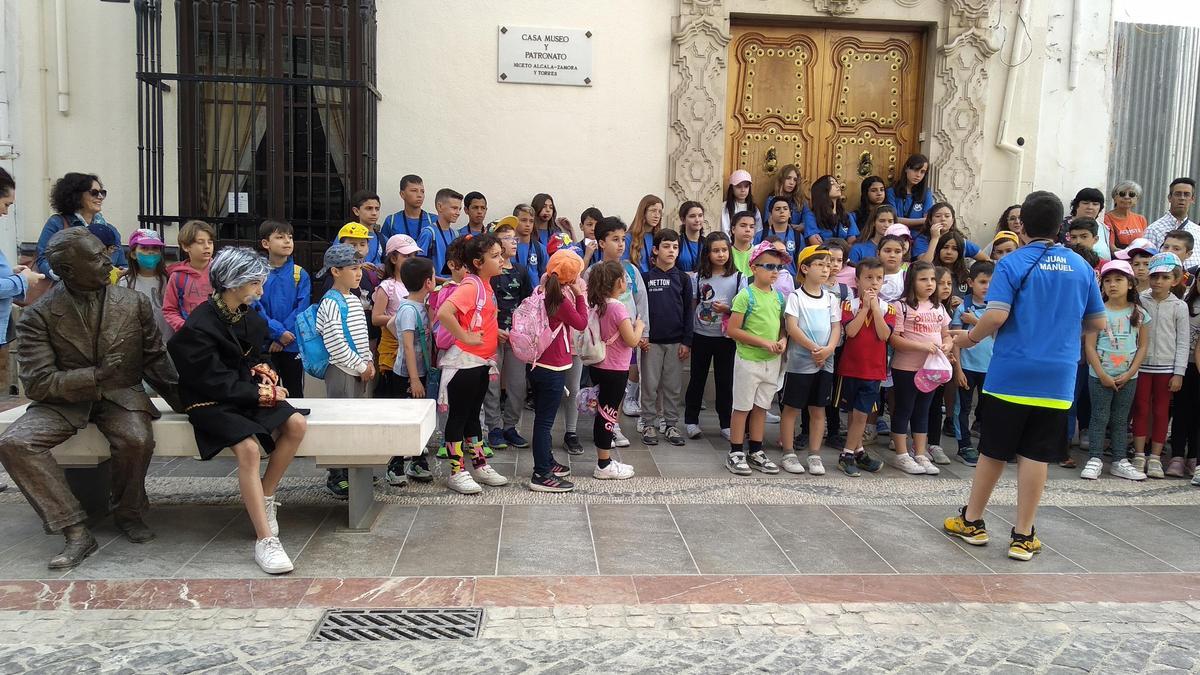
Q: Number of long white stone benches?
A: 1